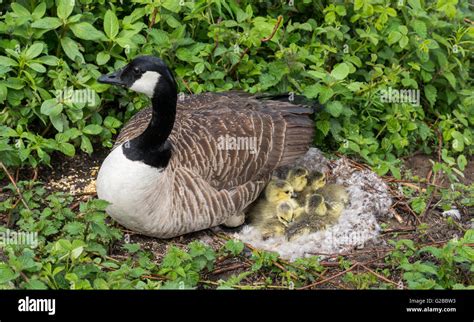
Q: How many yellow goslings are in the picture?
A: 5